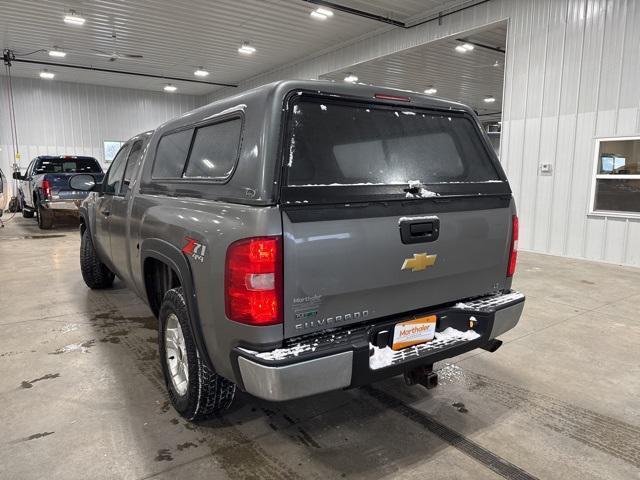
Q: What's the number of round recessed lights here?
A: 0